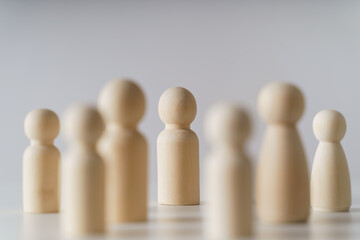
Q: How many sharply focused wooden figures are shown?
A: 1